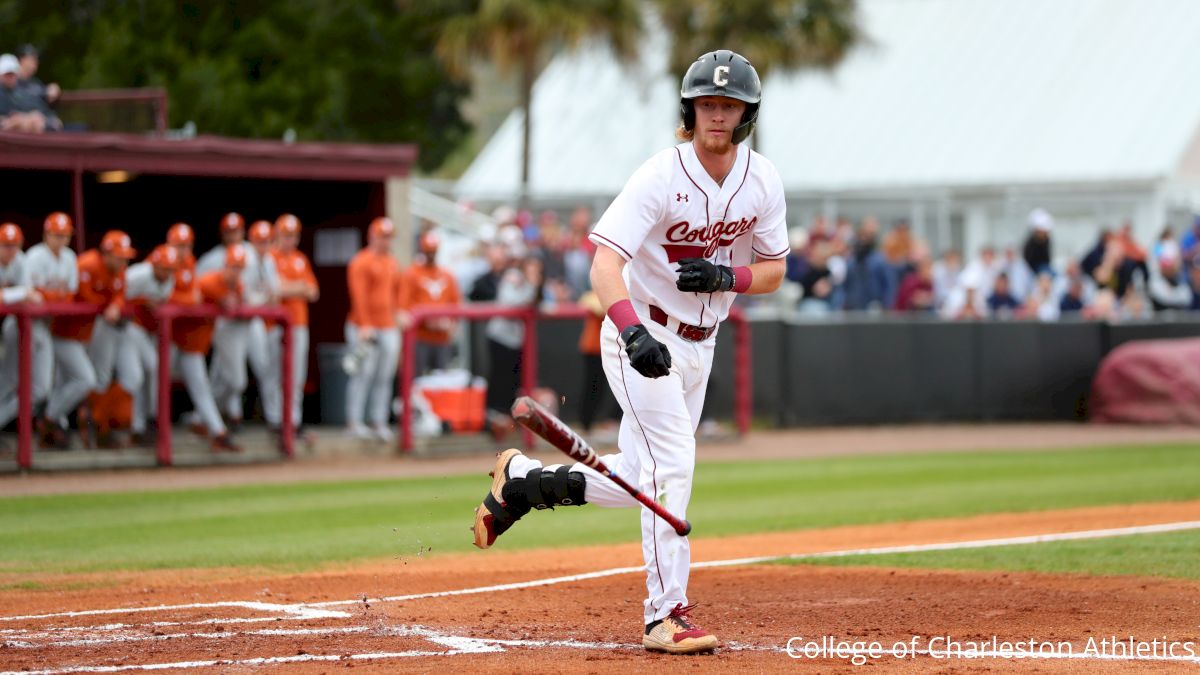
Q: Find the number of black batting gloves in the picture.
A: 2